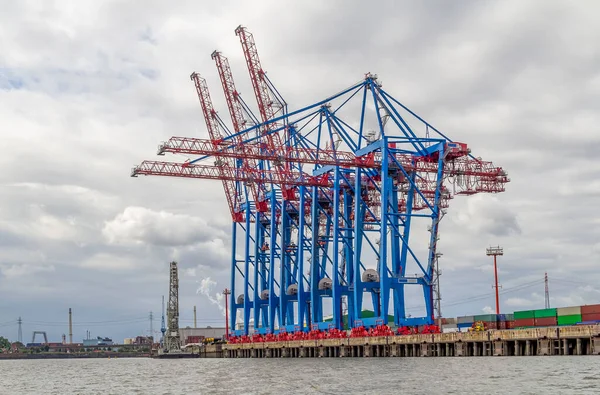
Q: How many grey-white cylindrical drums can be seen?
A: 5